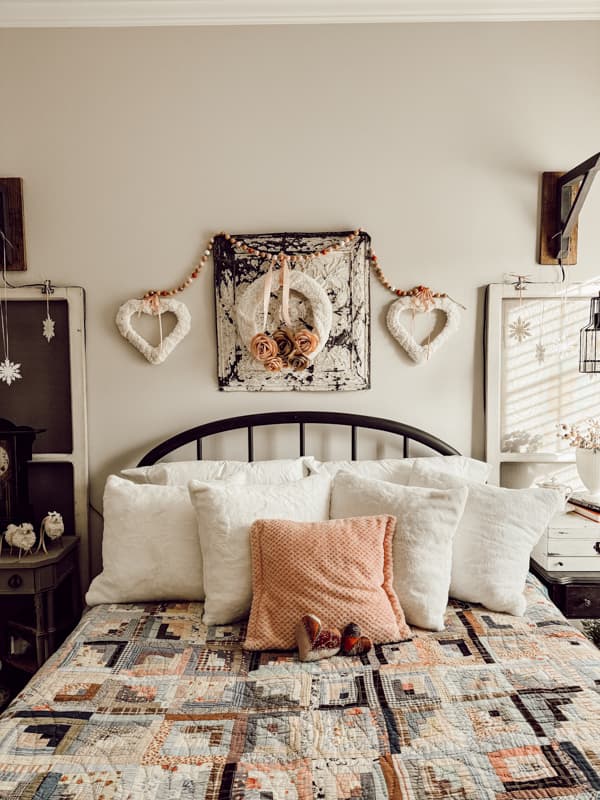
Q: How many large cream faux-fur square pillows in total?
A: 4